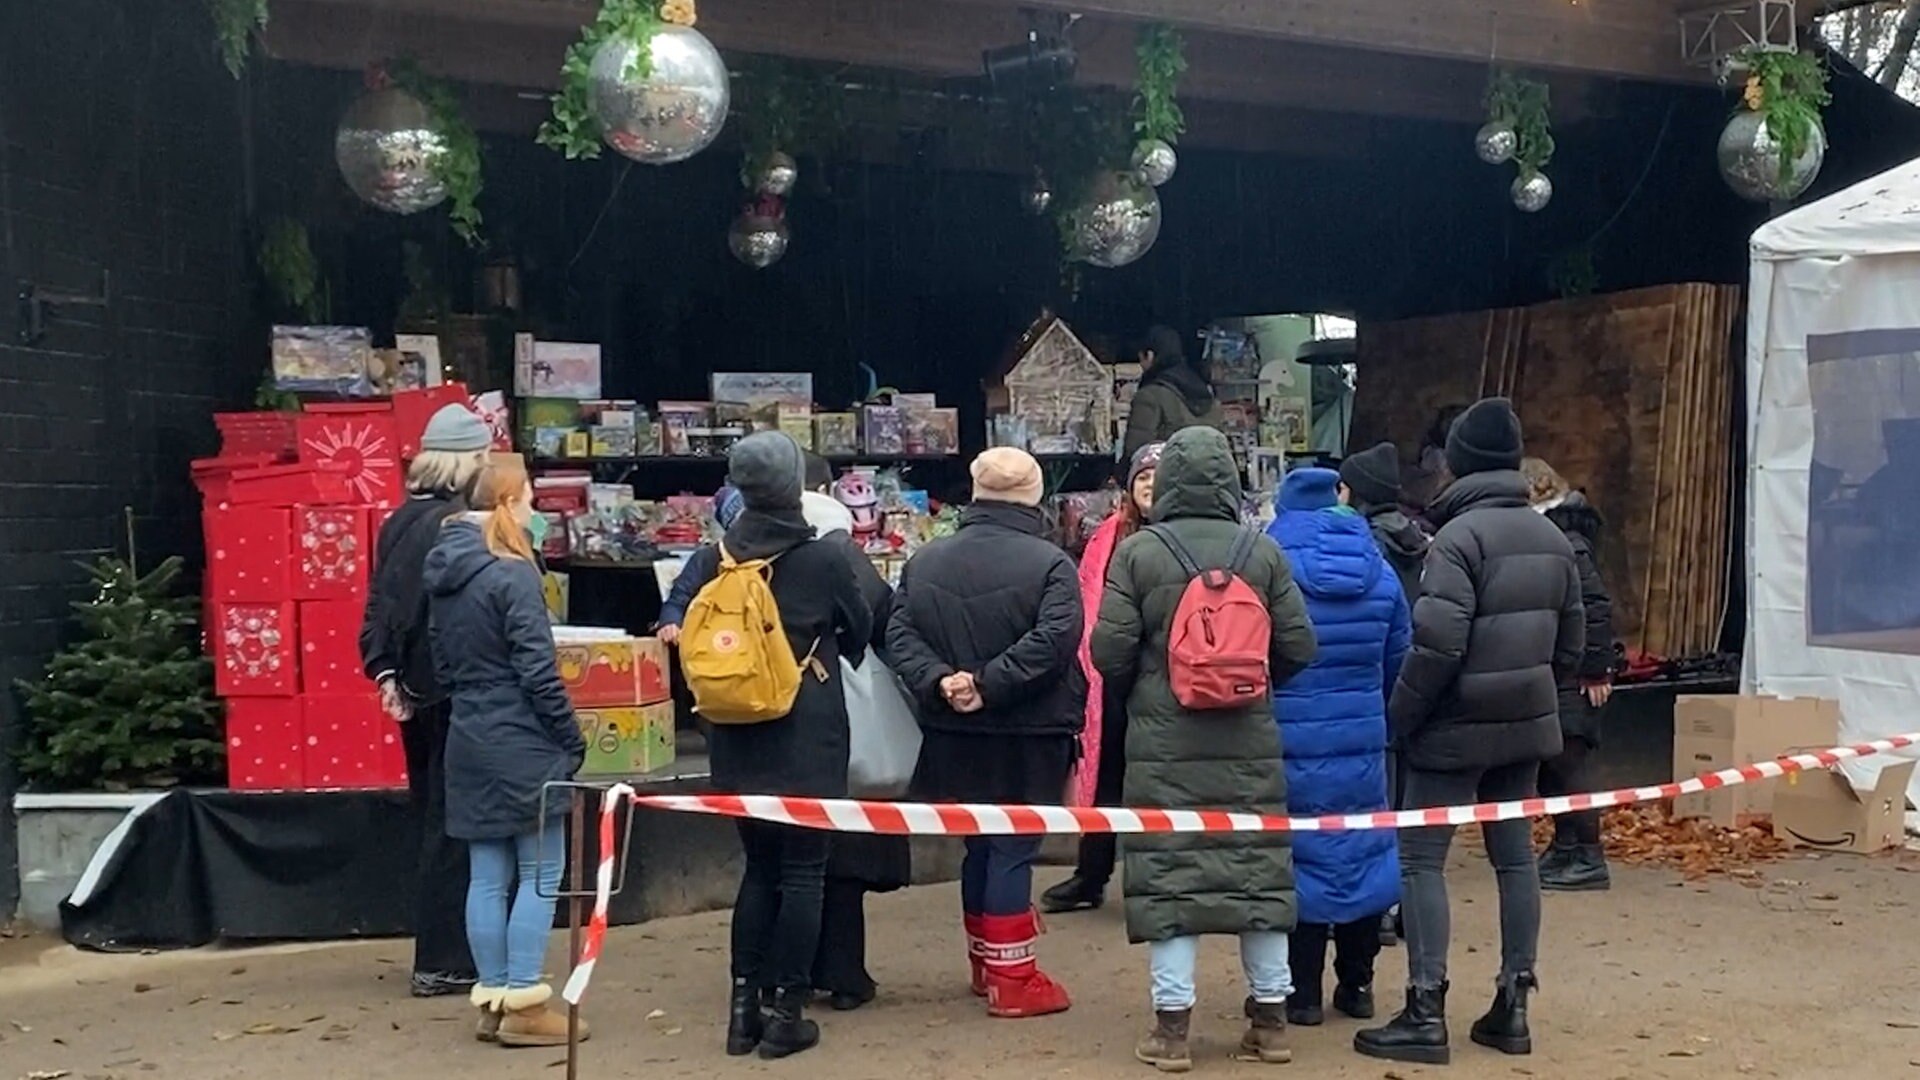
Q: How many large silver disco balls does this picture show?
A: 4